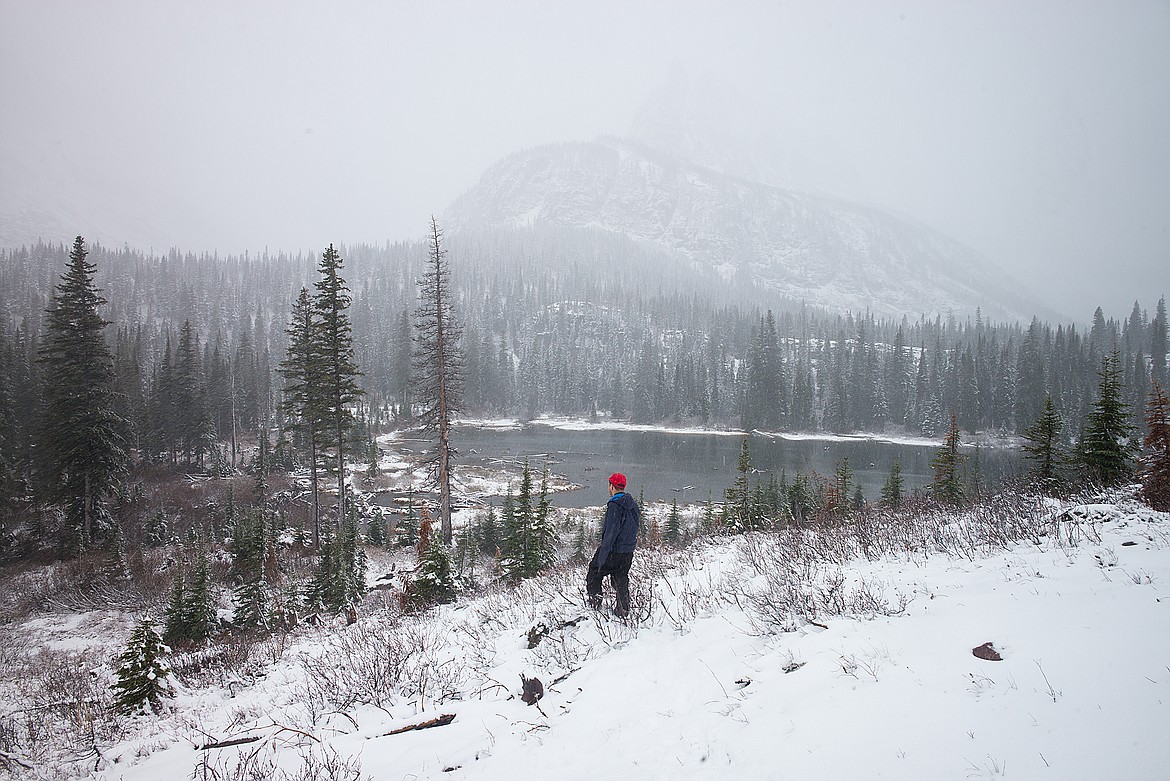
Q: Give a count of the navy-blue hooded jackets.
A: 1